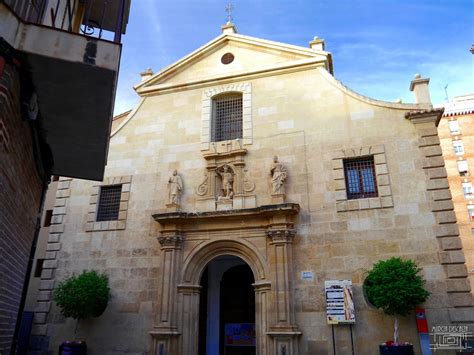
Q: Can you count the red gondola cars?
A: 0